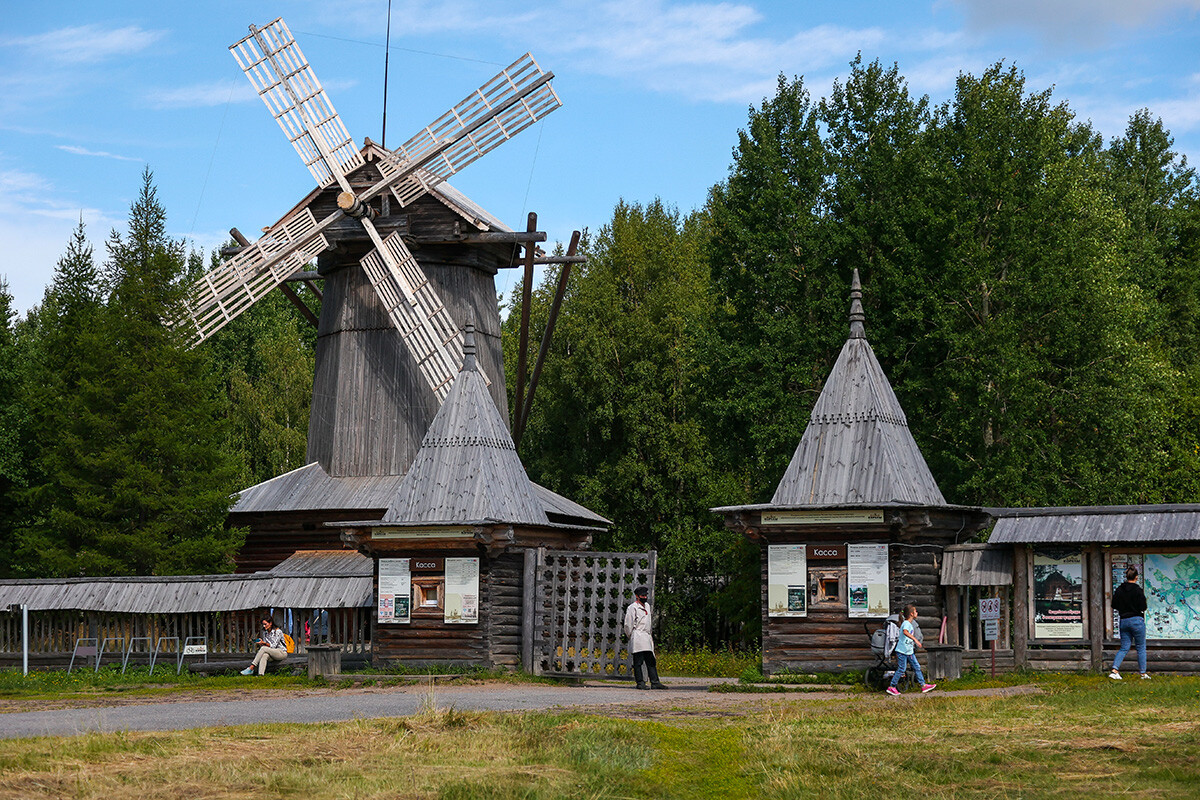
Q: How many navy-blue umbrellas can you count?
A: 0